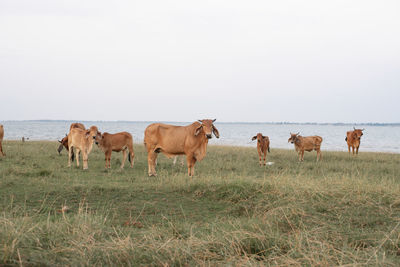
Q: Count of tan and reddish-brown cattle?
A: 8